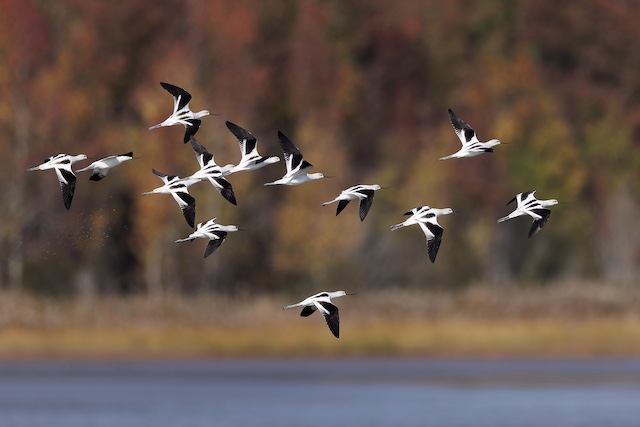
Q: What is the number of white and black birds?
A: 13